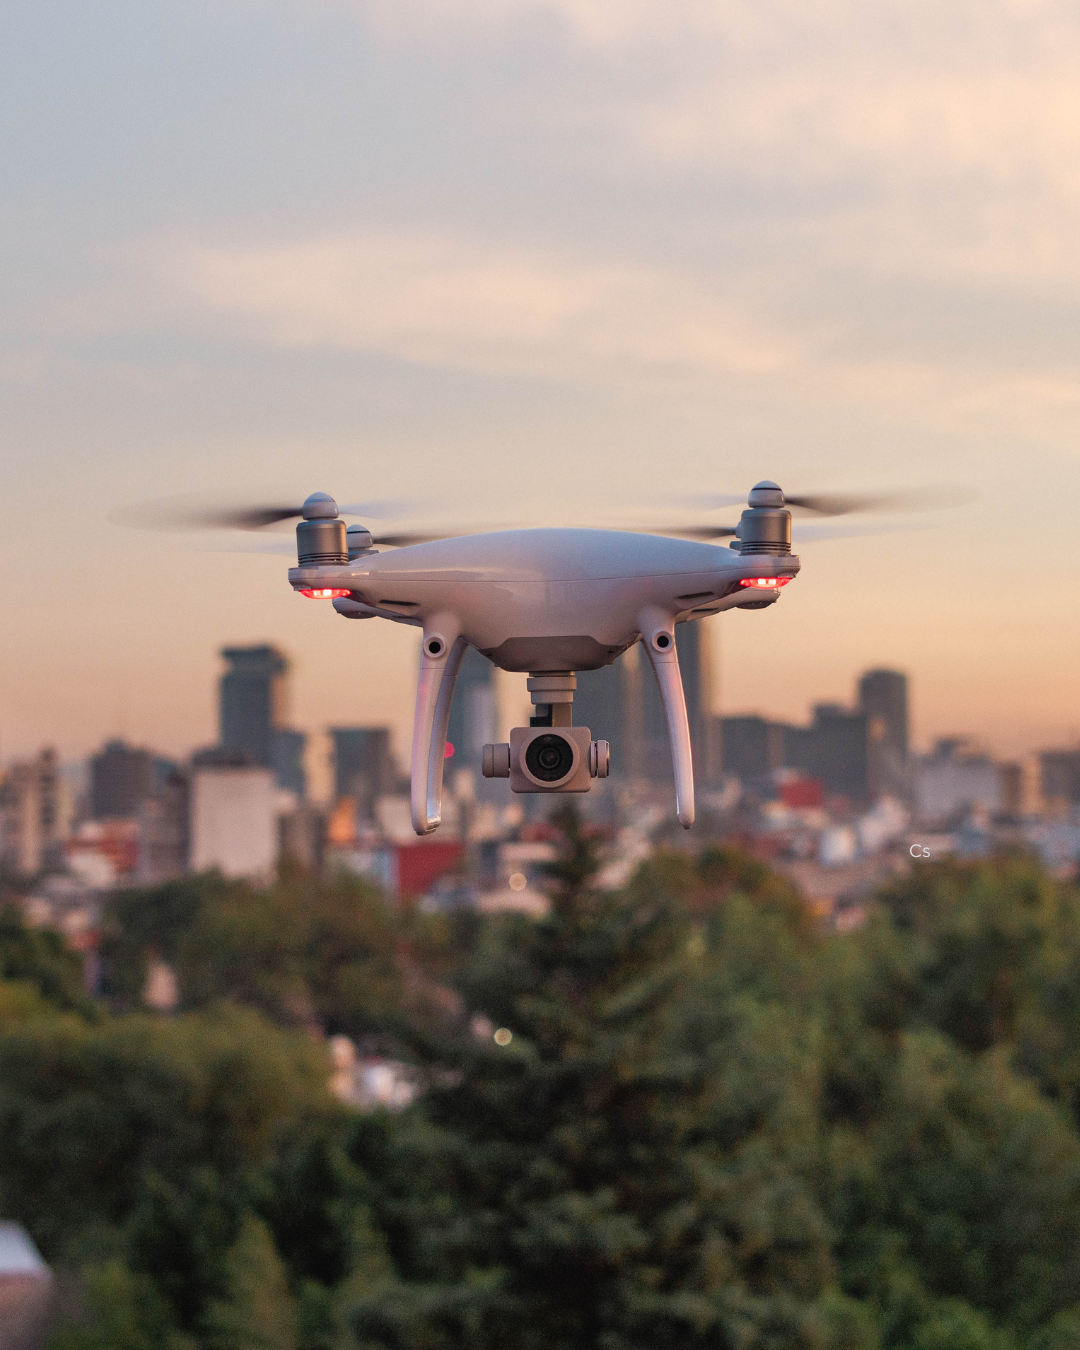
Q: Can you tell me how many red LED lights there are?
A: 2